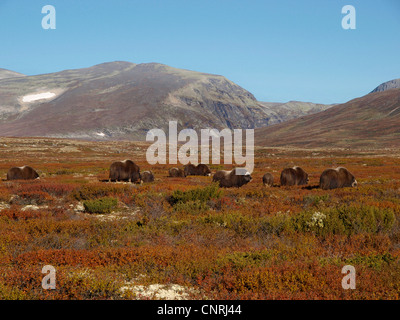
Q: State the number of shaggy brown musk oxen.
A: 9